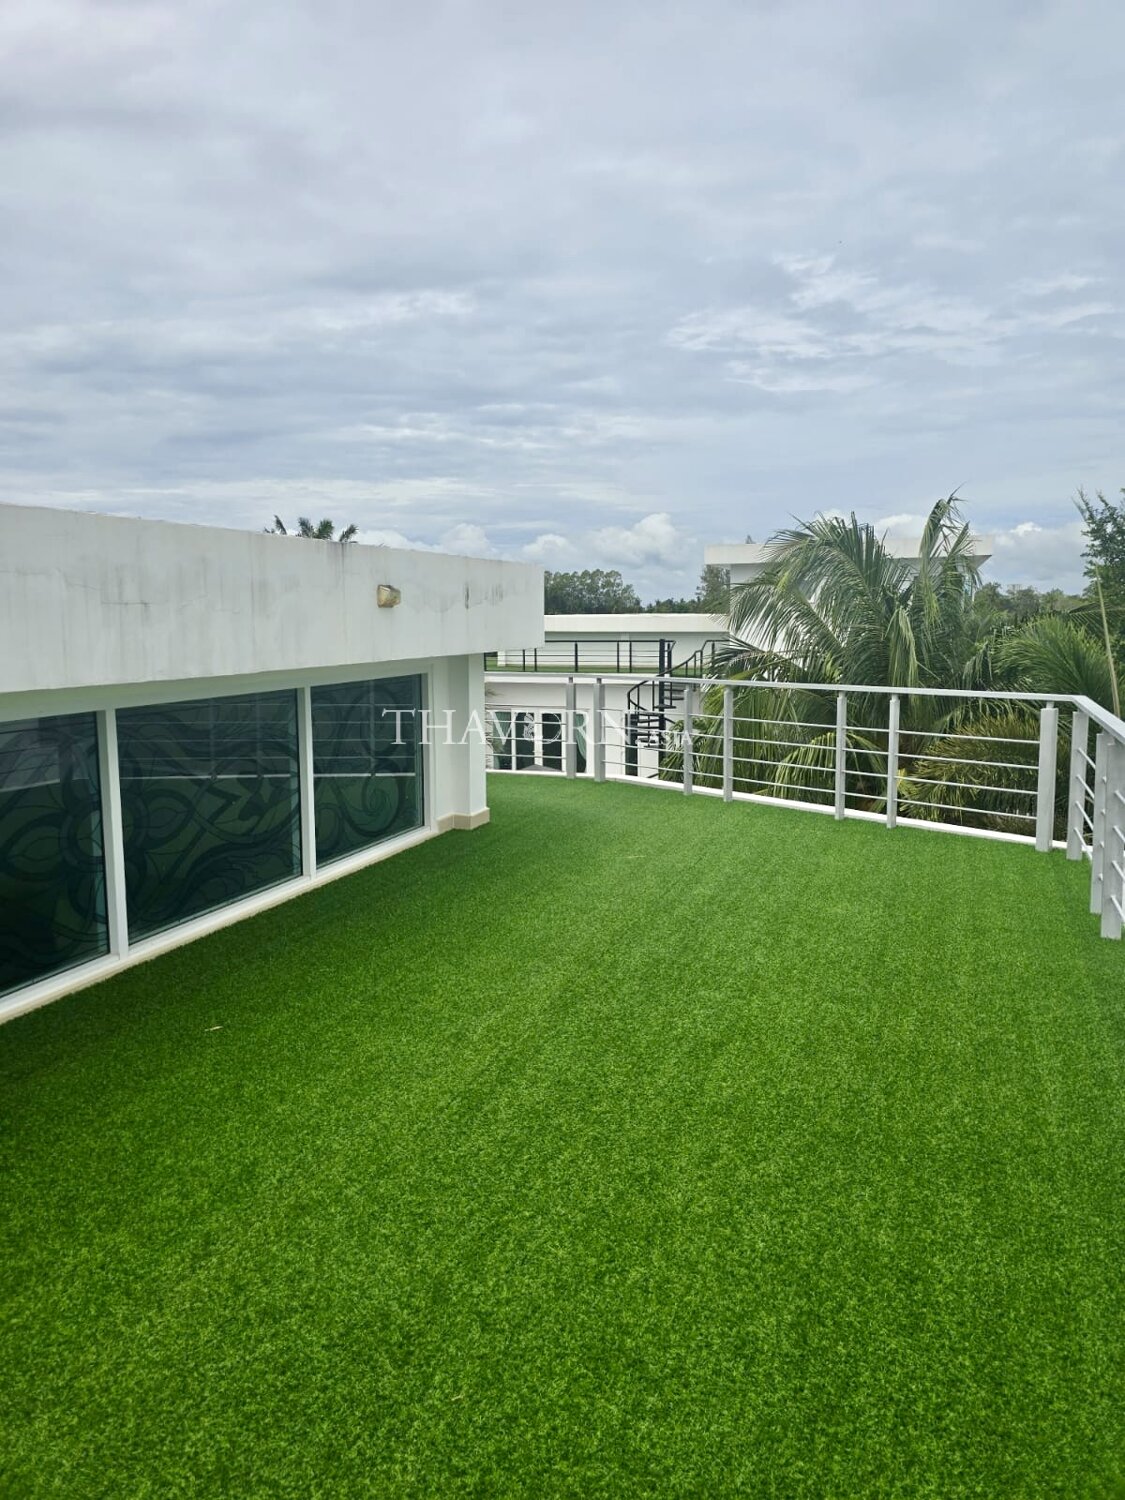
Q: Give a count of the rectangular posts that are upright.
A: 10